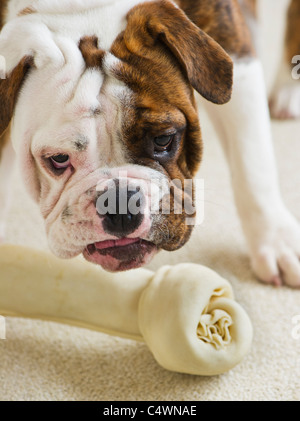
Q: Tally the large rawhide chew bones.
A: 1